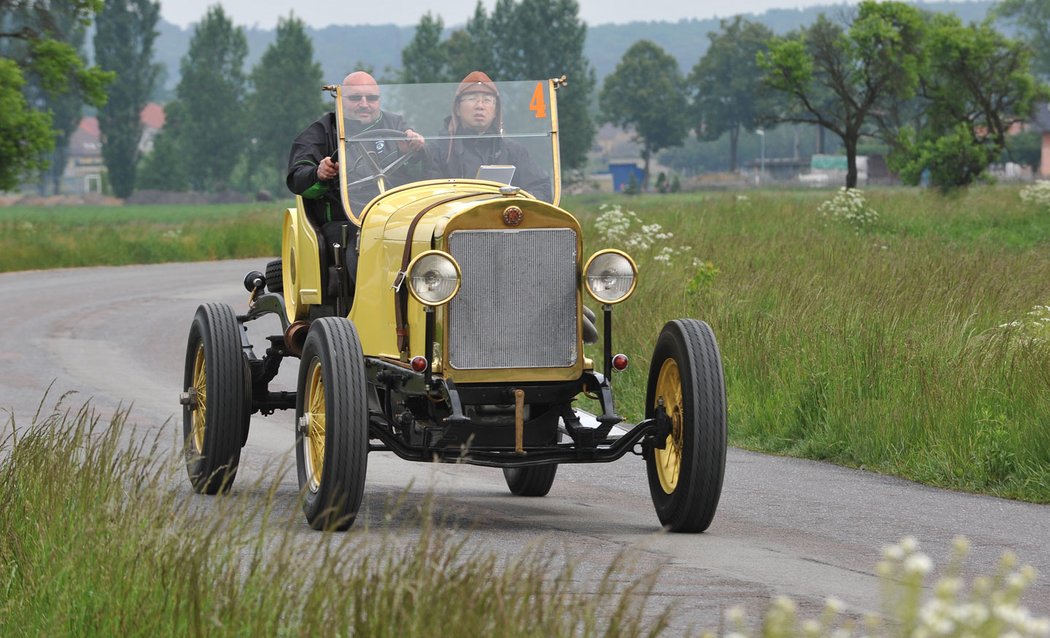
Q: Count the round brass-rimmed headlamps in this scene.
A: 2